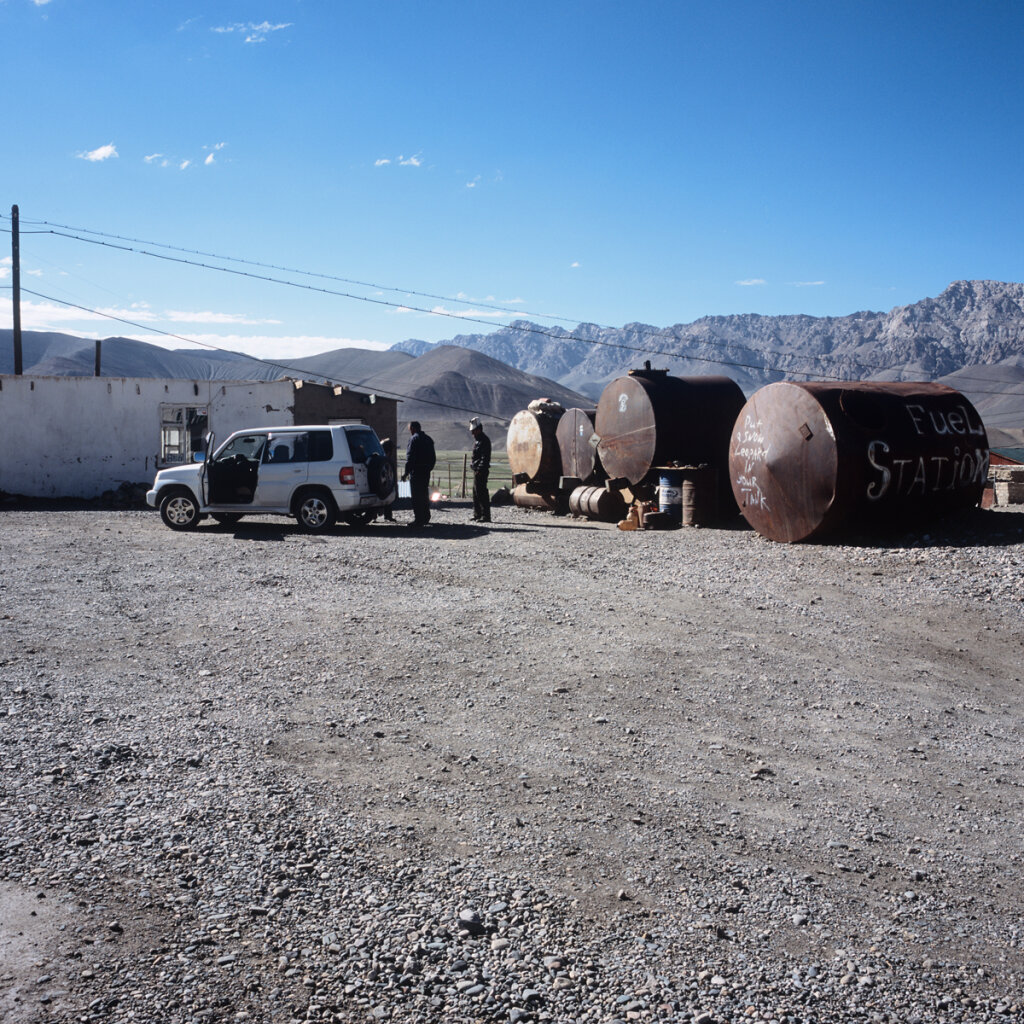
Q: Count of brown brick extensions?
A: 1